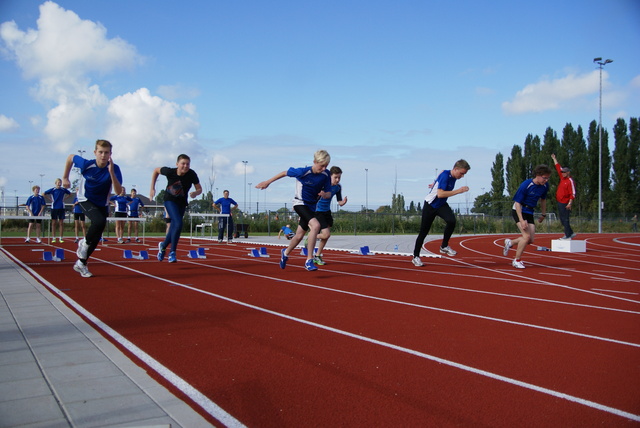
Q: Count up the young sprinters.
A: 6